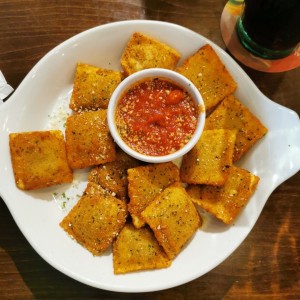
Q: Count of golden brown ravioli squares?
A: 13